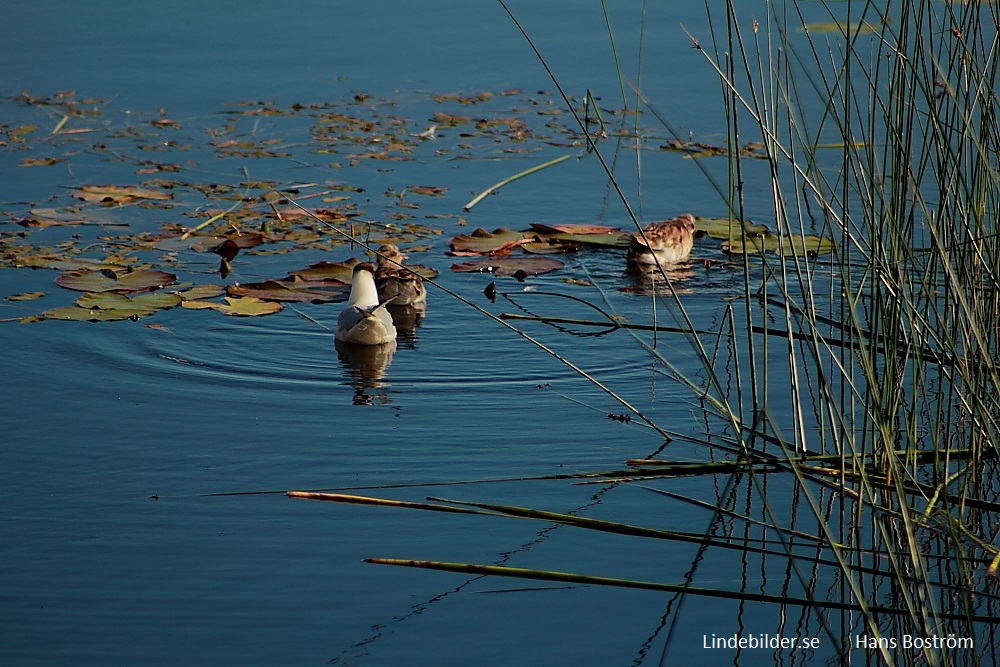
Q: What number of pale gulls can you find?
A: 1